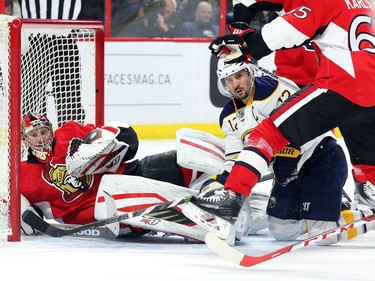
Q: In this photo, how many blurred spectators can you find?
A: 2